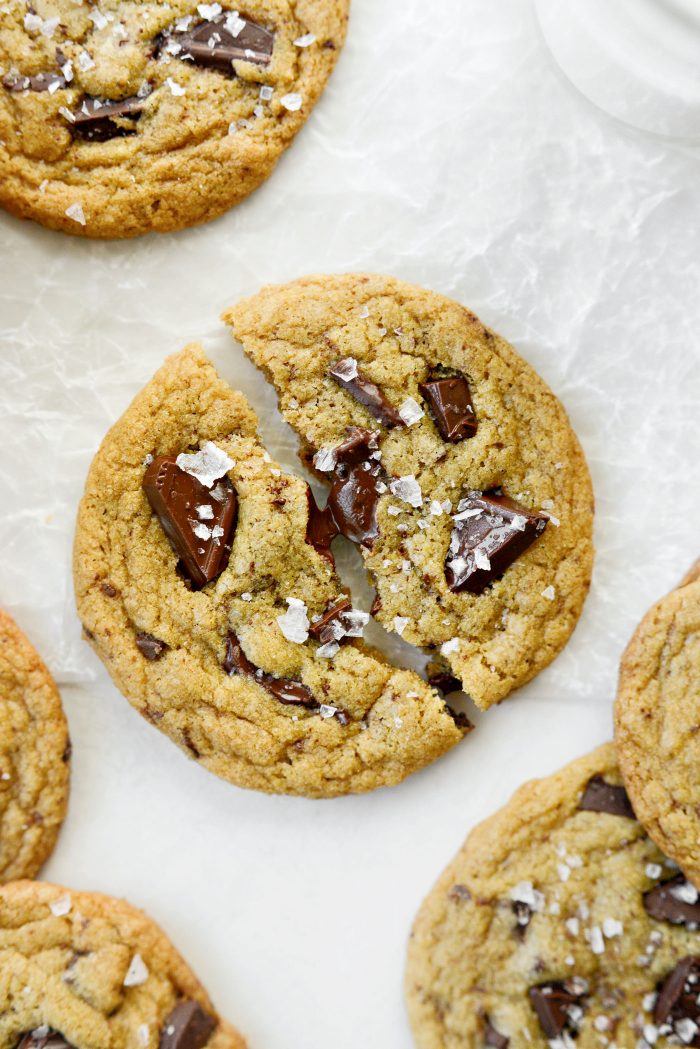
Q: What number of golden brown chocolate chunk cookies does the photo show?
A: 6